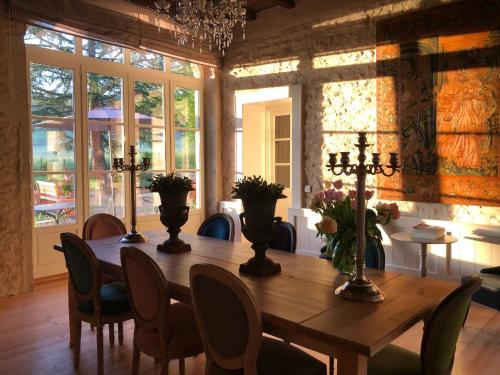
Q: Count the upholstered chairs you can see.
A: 8